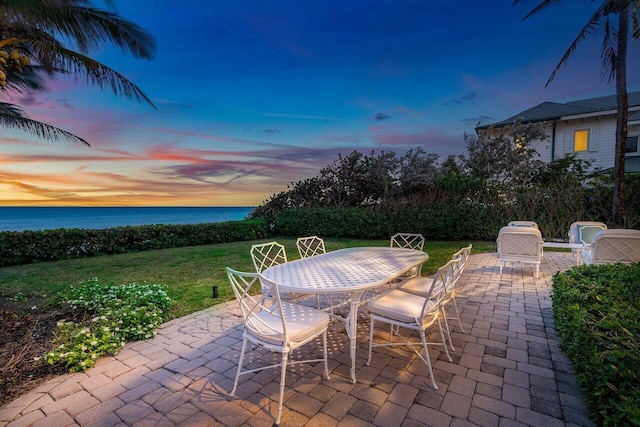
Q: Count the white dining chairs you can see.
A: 6